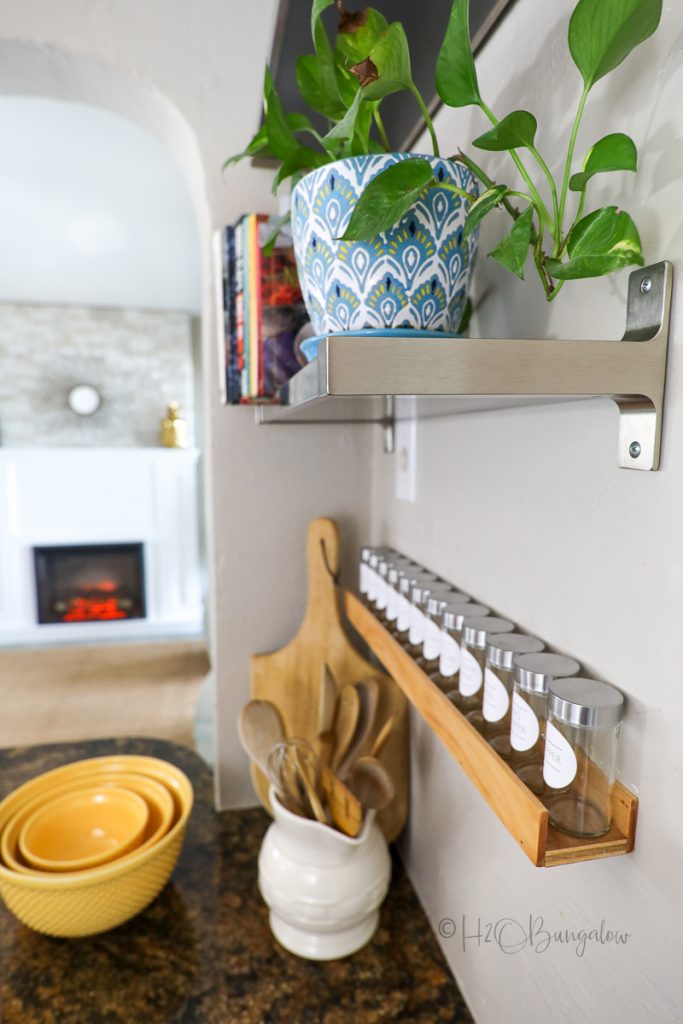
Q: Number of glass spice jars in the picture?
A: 12